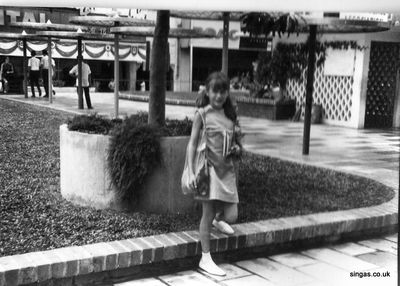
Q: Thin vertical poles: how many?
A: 6